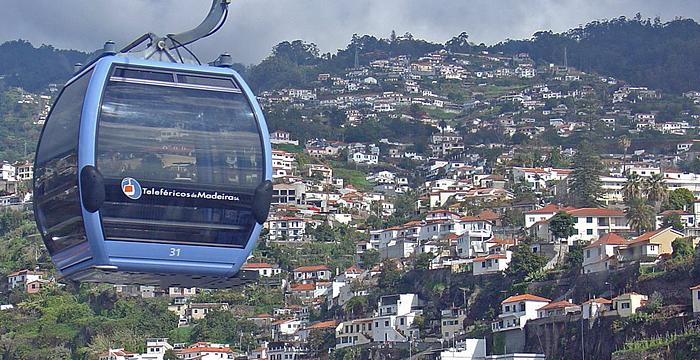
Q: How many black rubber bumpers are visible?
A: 2